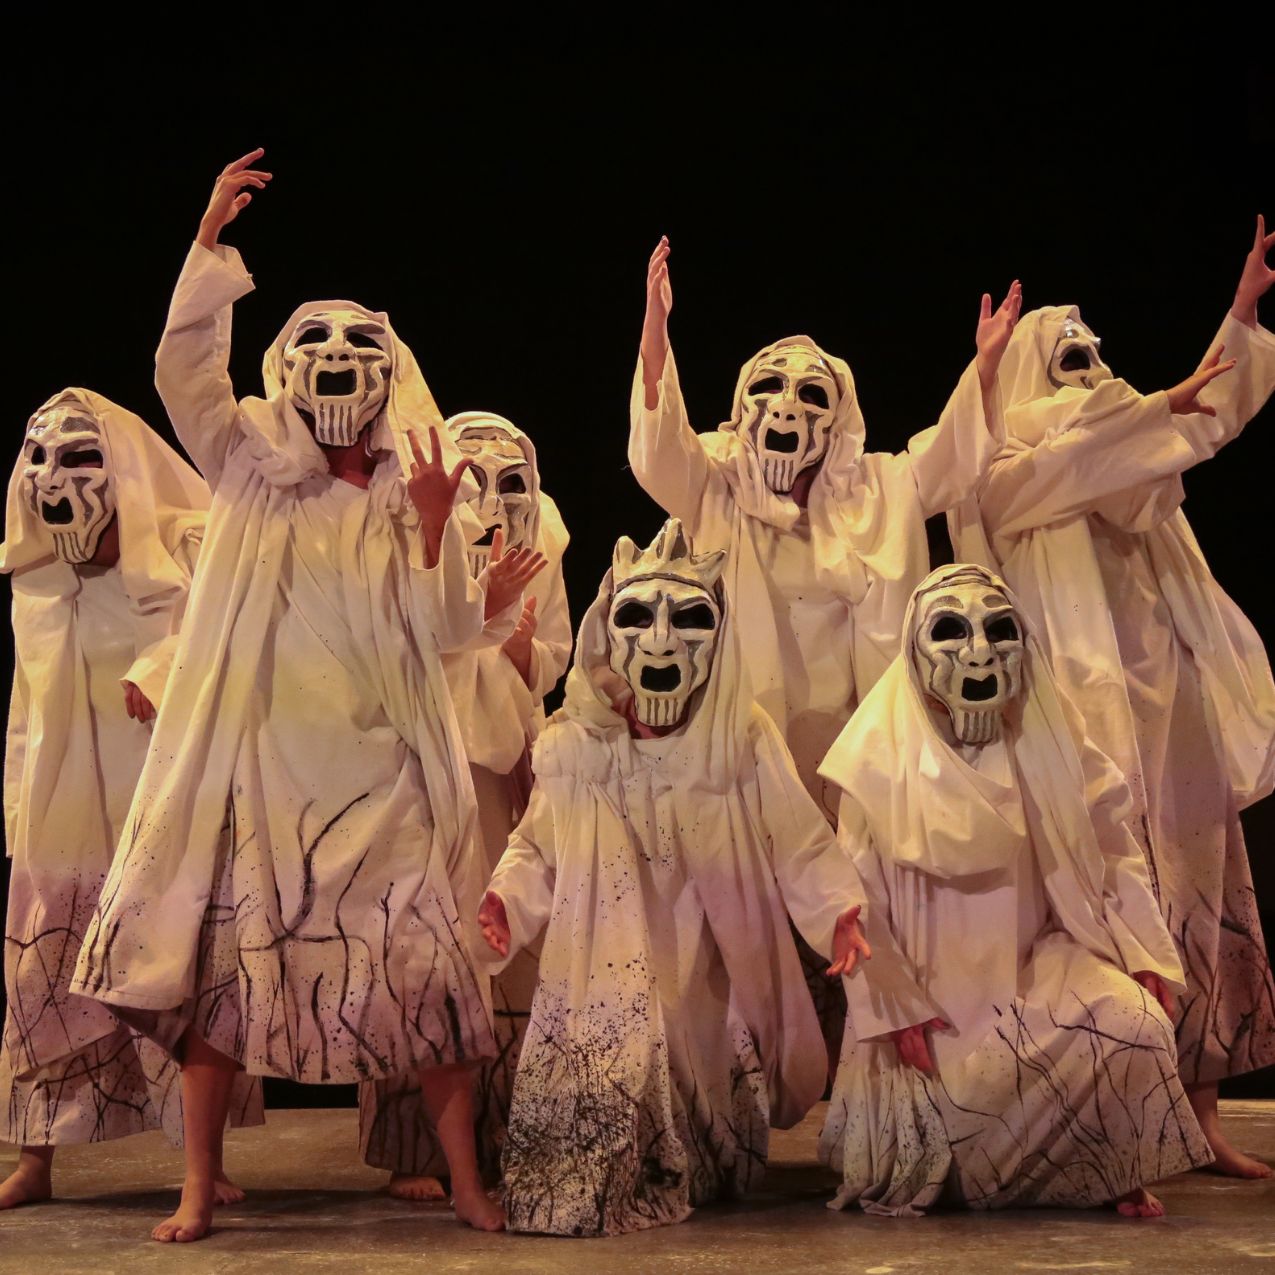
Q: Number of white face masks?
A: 7